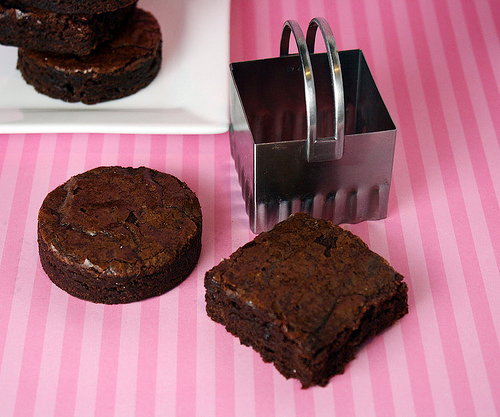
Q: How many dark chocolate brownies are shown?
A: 5